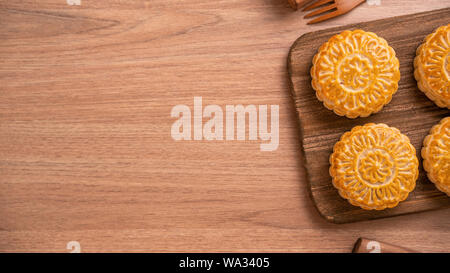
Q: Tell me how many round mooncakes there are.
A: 4